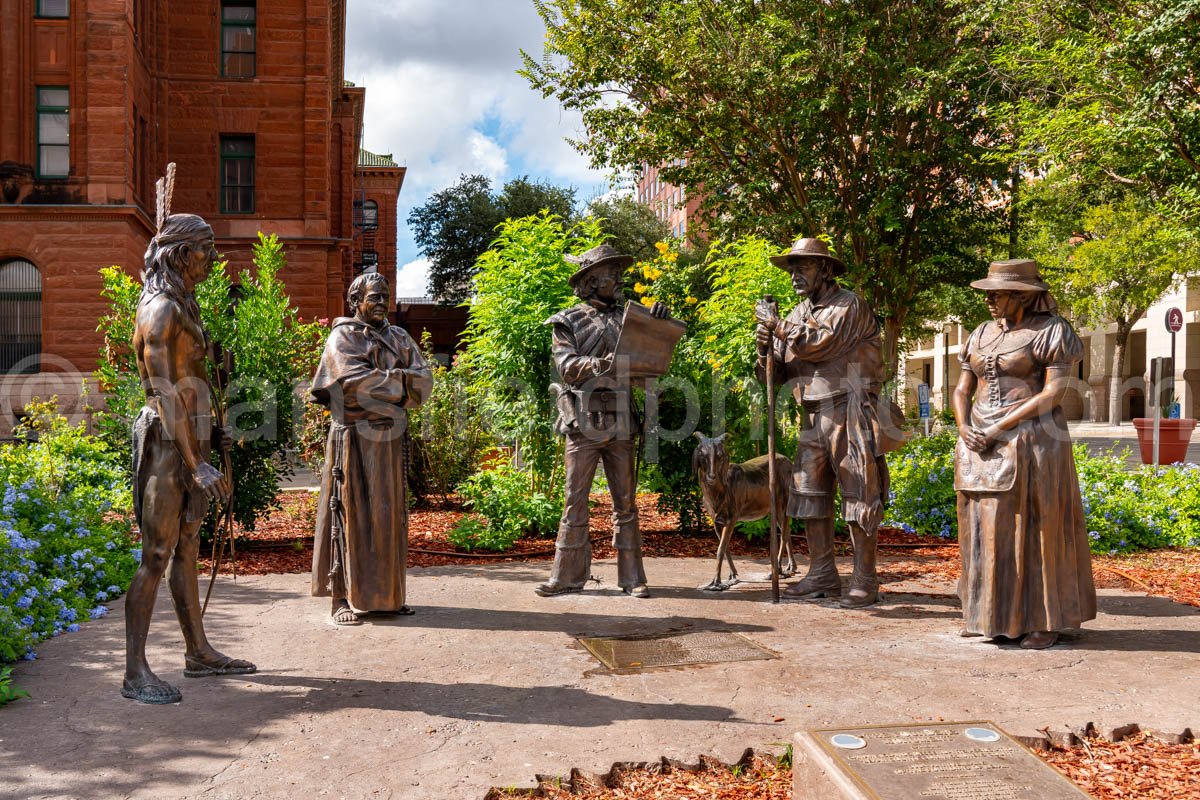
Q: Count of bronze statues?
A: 6